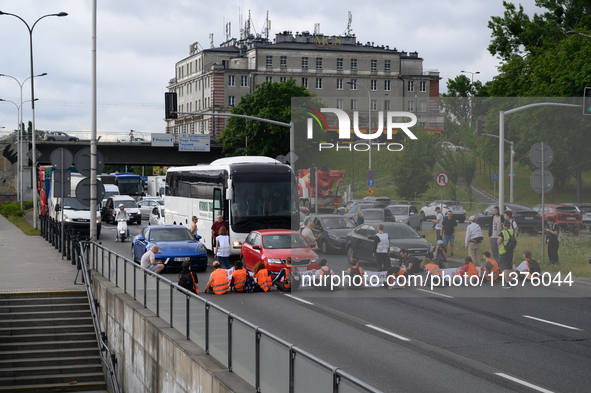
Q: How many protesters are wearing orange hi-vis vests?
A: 12